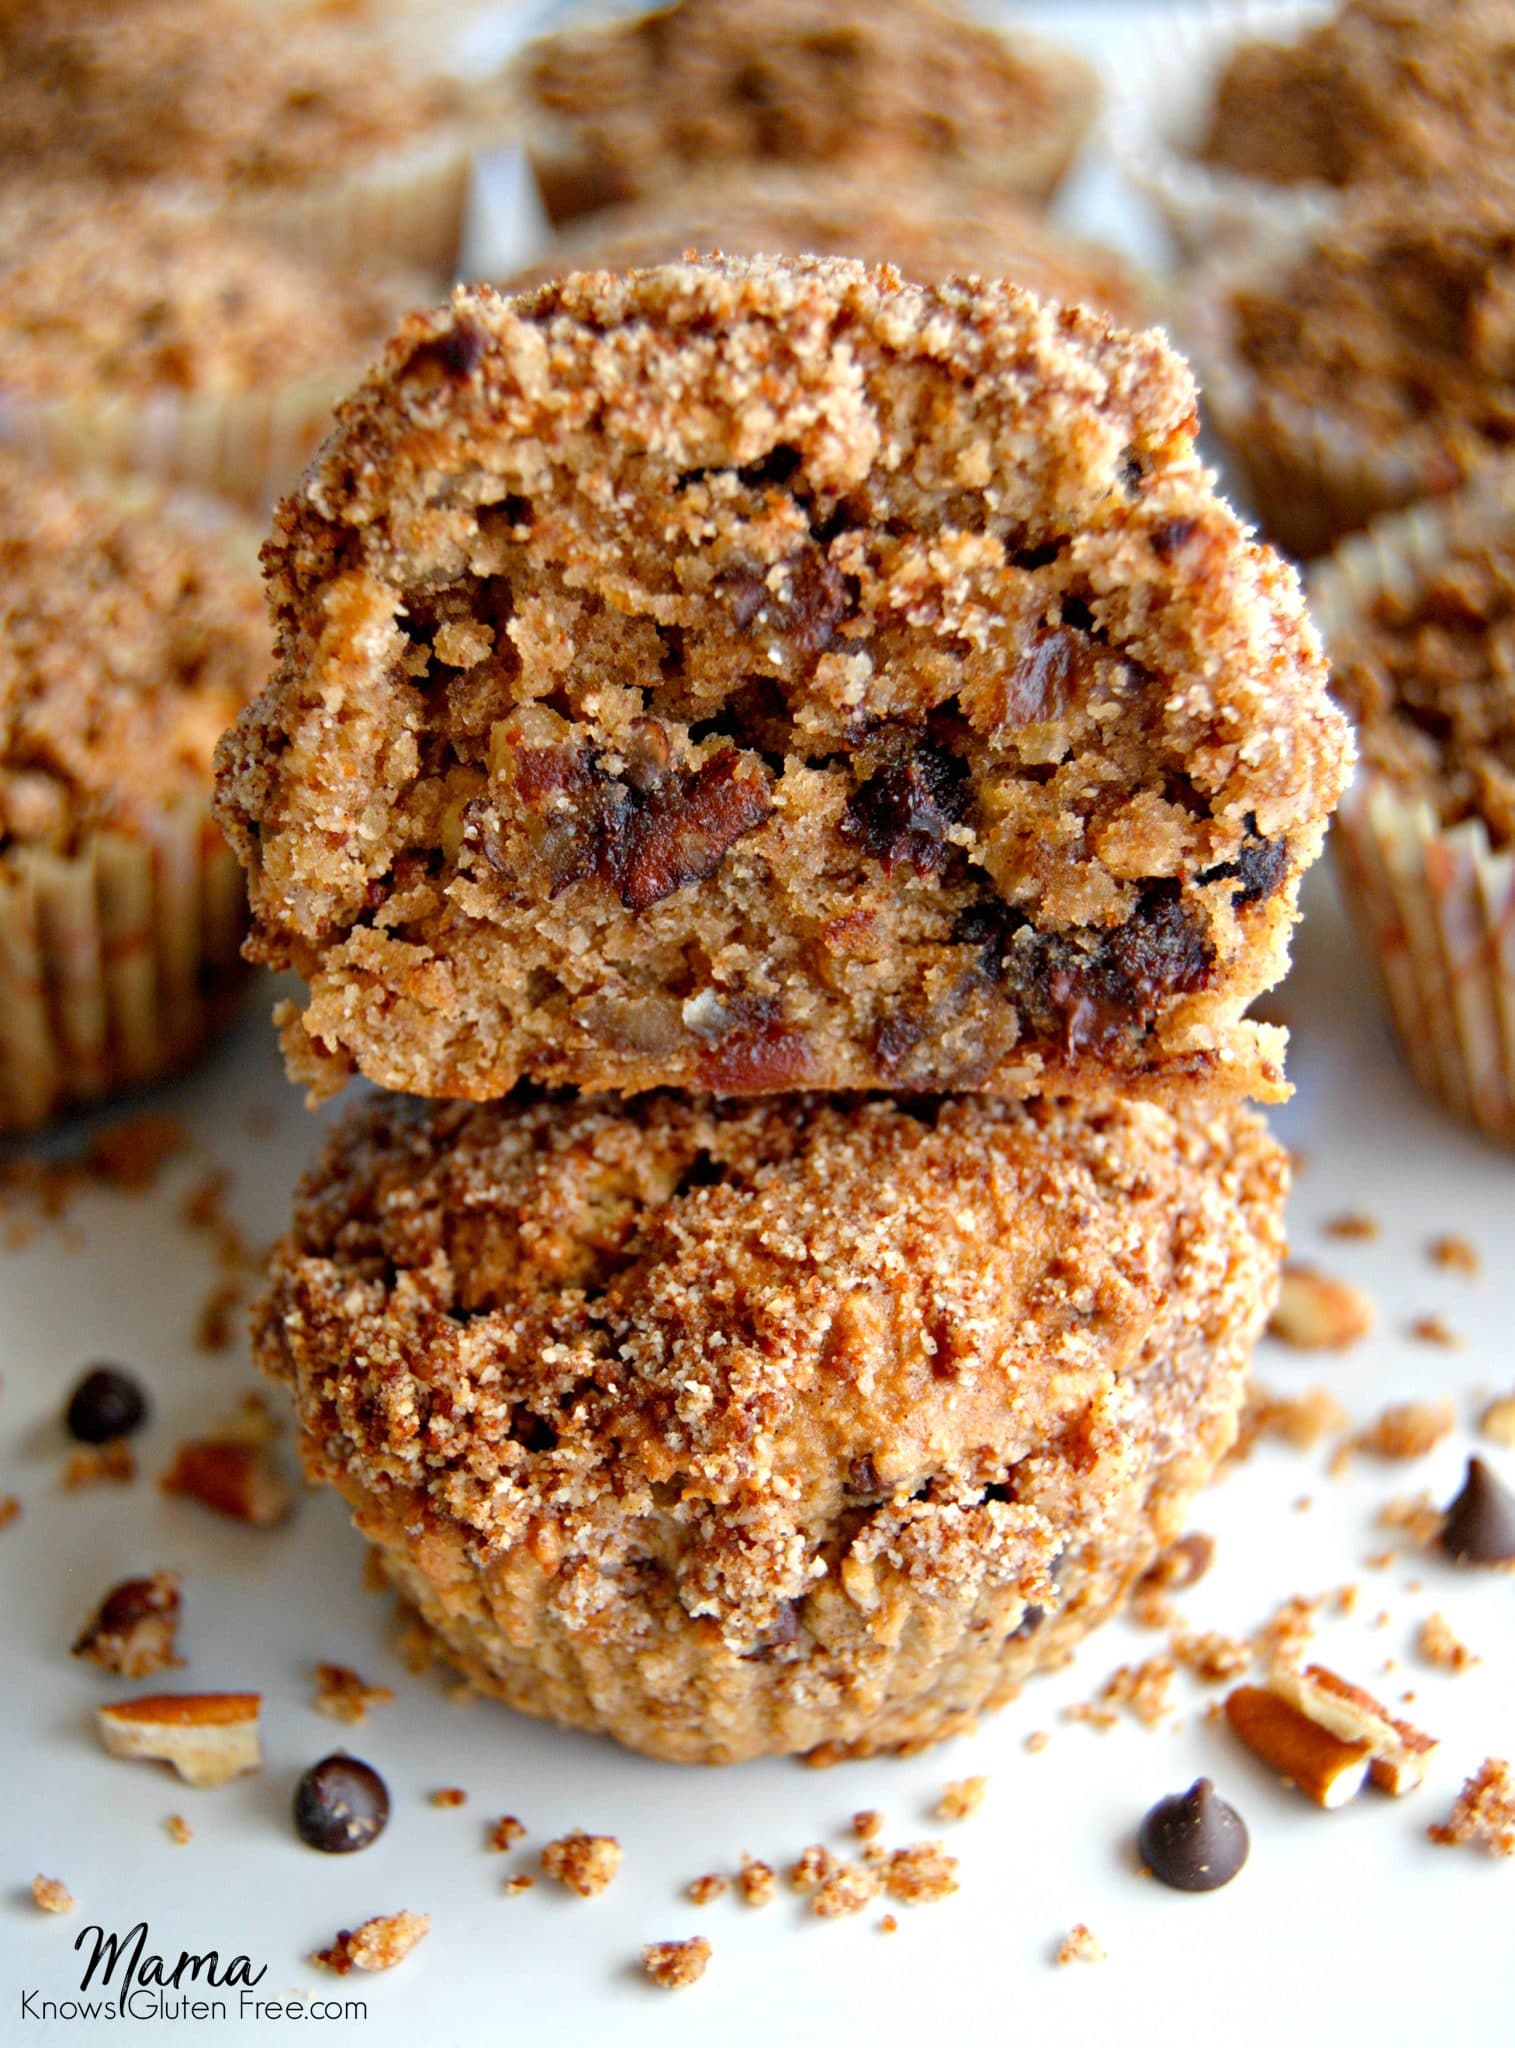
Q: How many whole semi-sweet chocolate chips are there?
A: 4